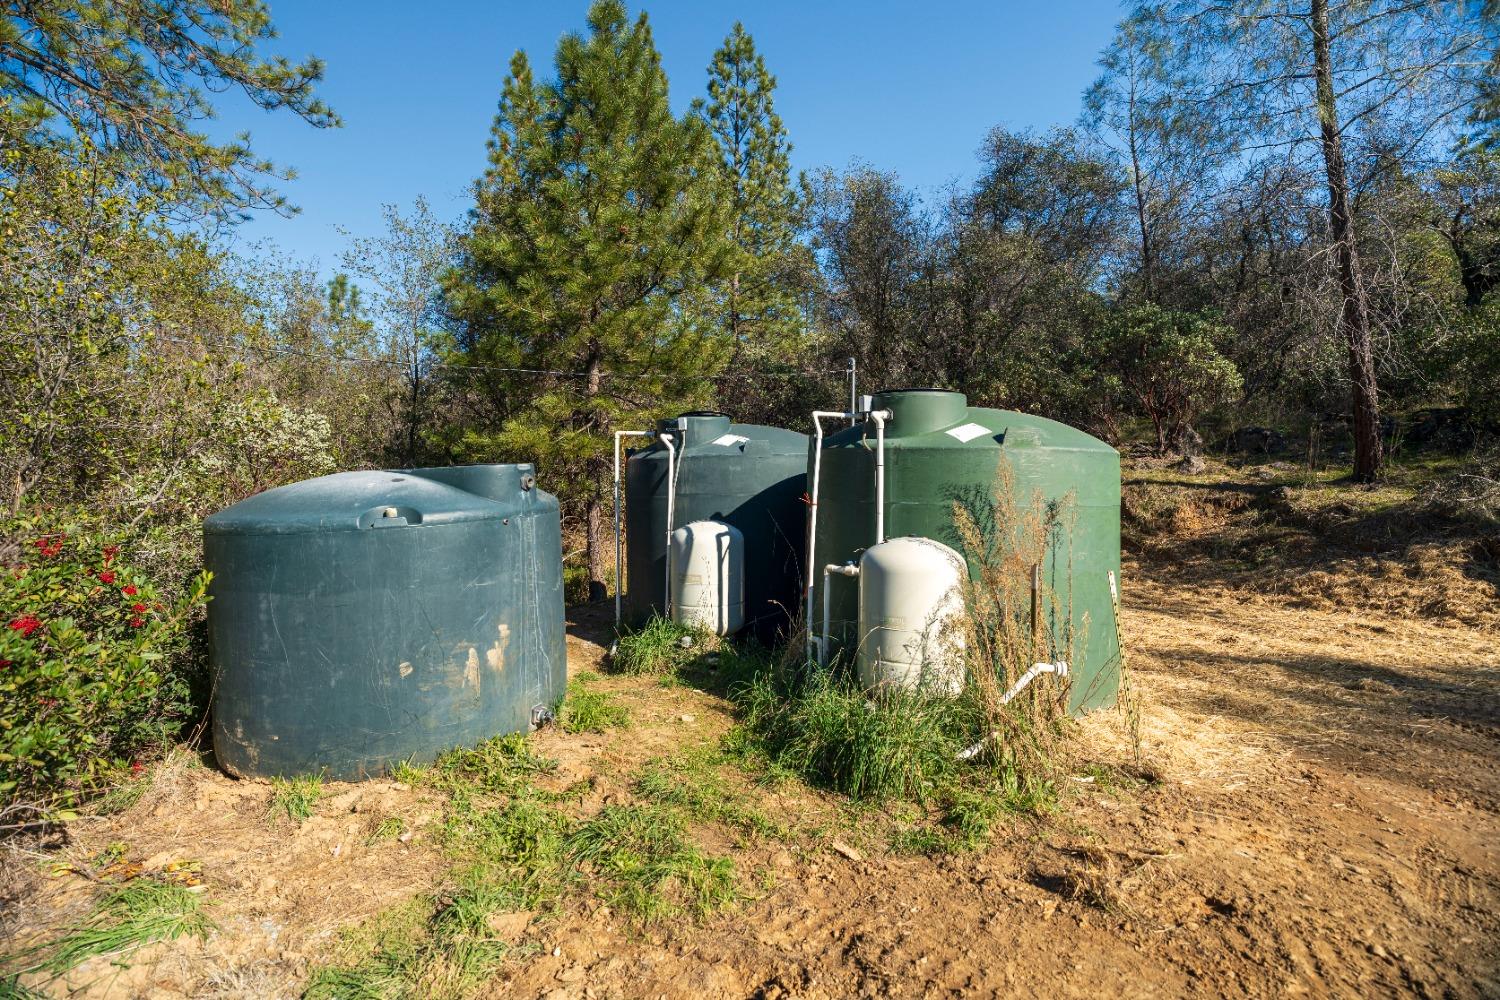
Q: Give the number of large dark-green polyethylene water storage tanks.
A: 3